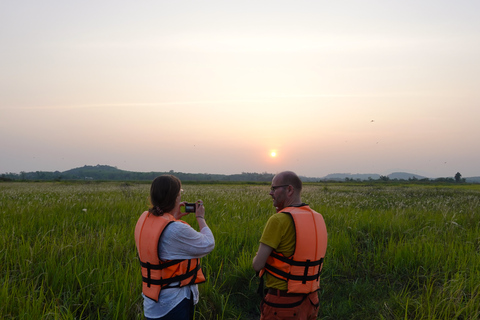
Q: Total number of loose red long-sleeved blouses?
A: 0